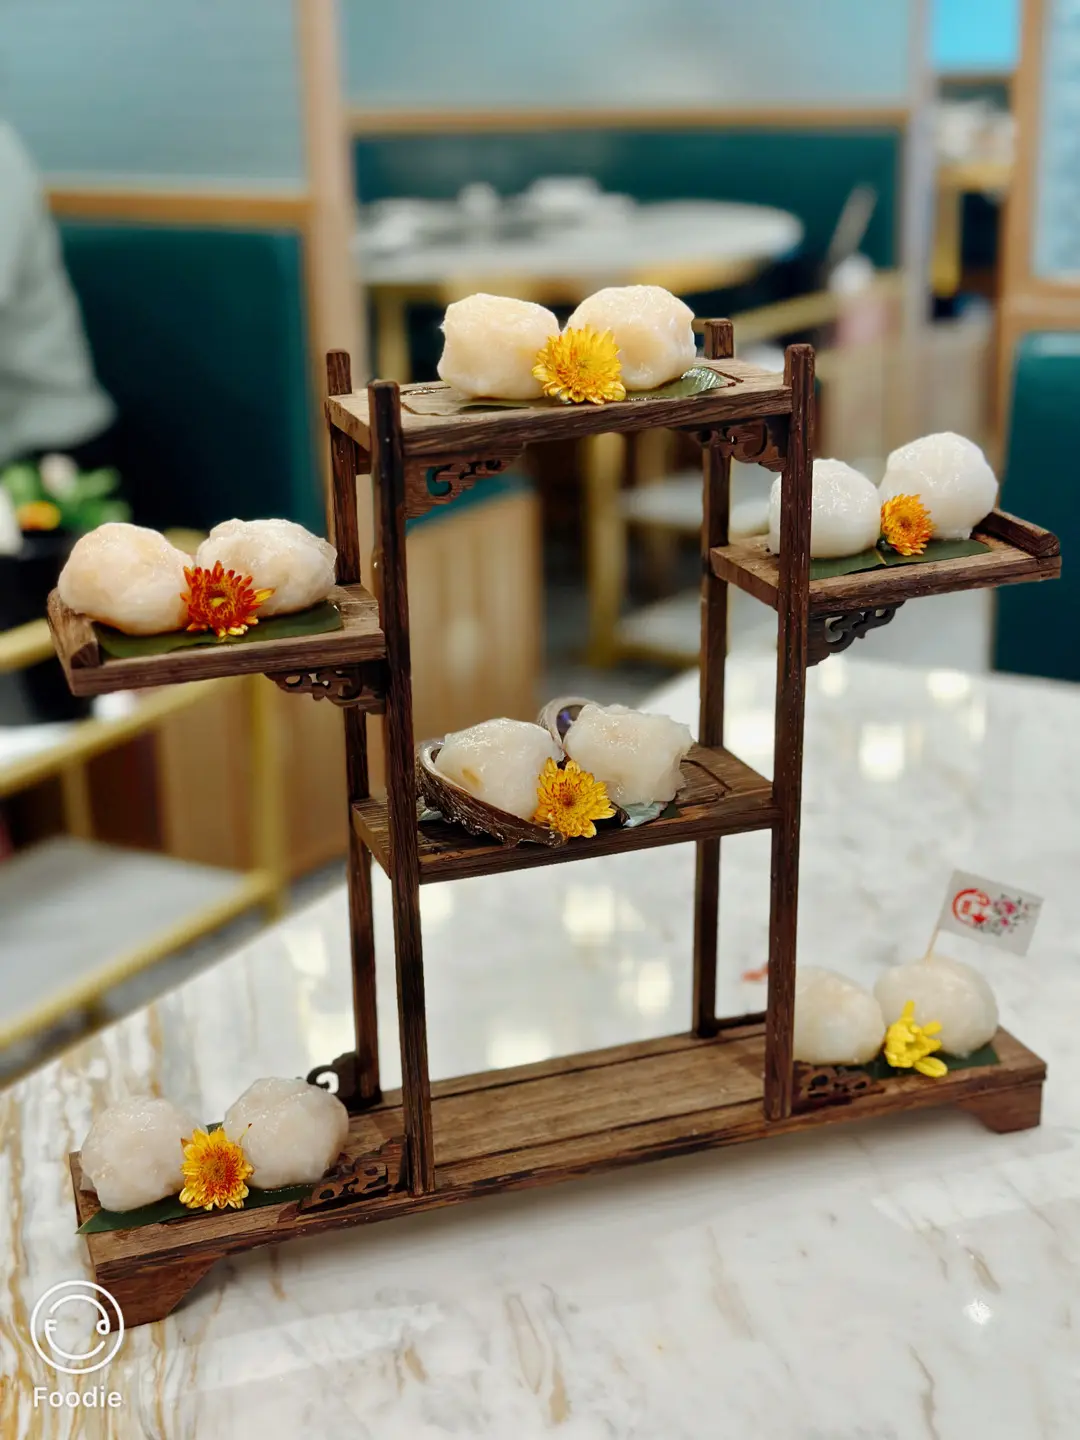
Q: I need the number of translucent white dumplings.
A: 12